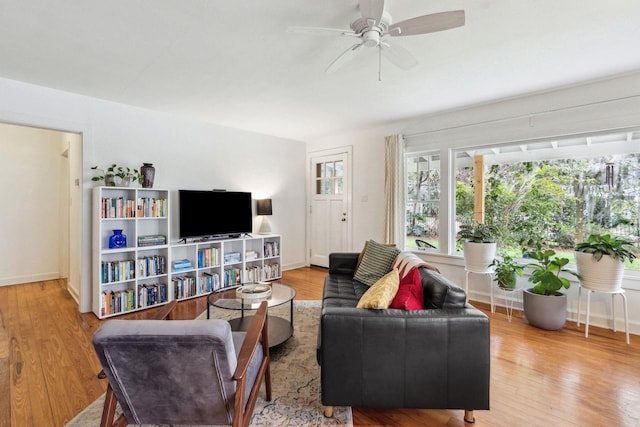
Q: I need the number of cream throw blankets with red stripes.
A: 1